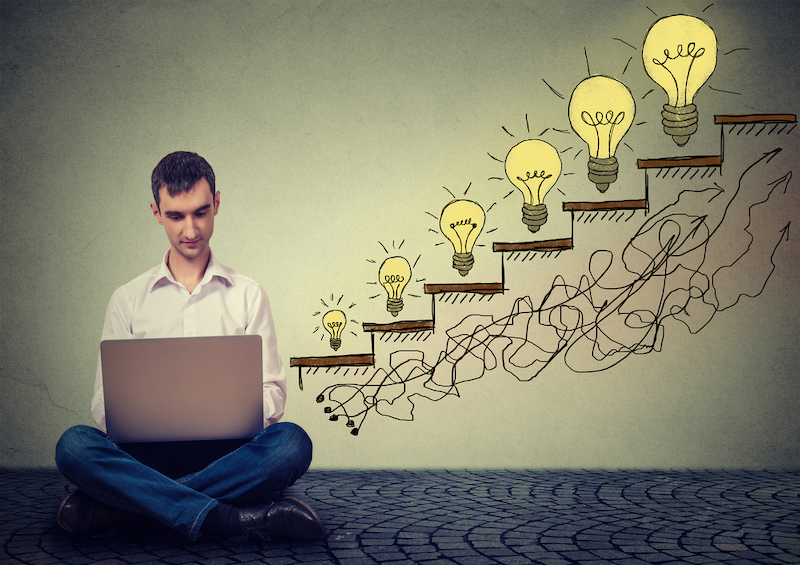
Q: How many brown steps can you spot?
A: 7